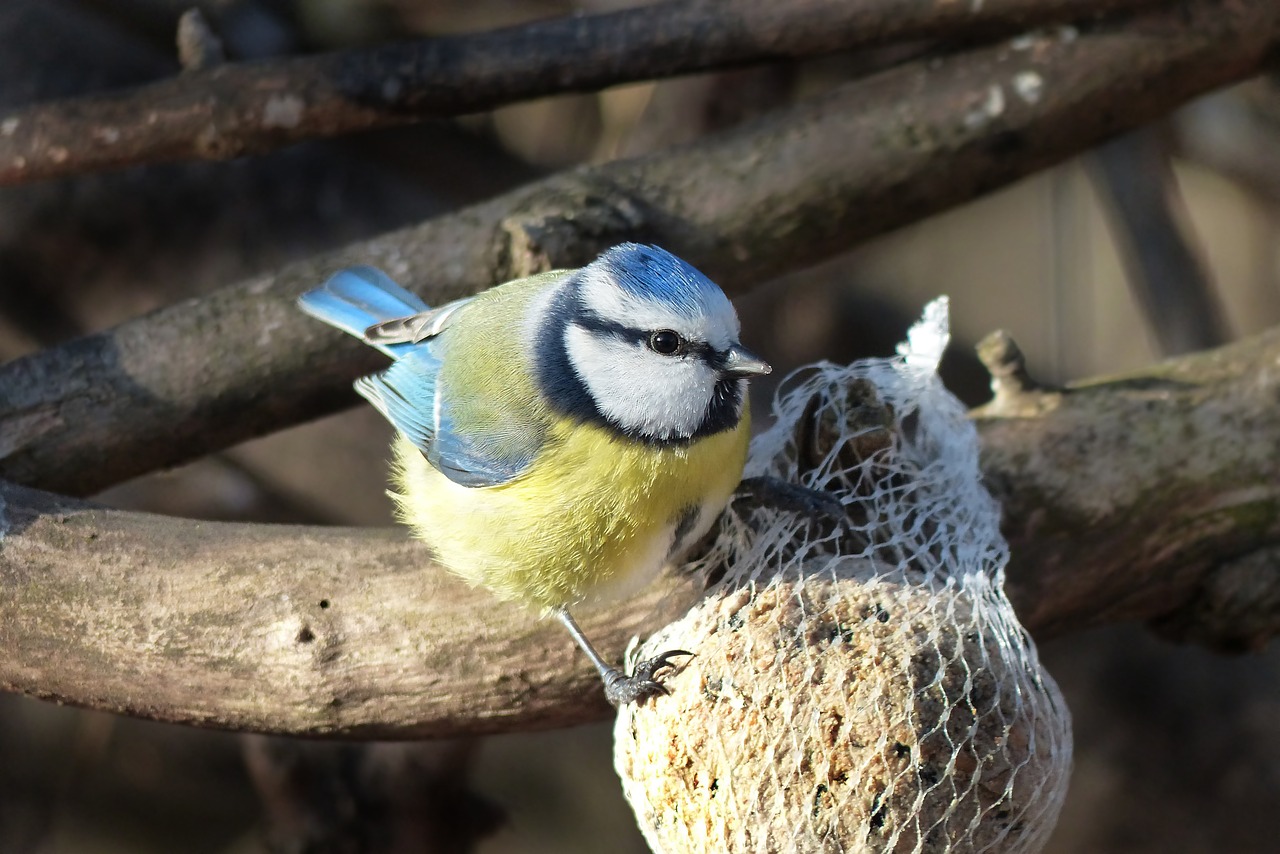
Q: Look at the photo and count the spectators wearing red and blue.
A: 0